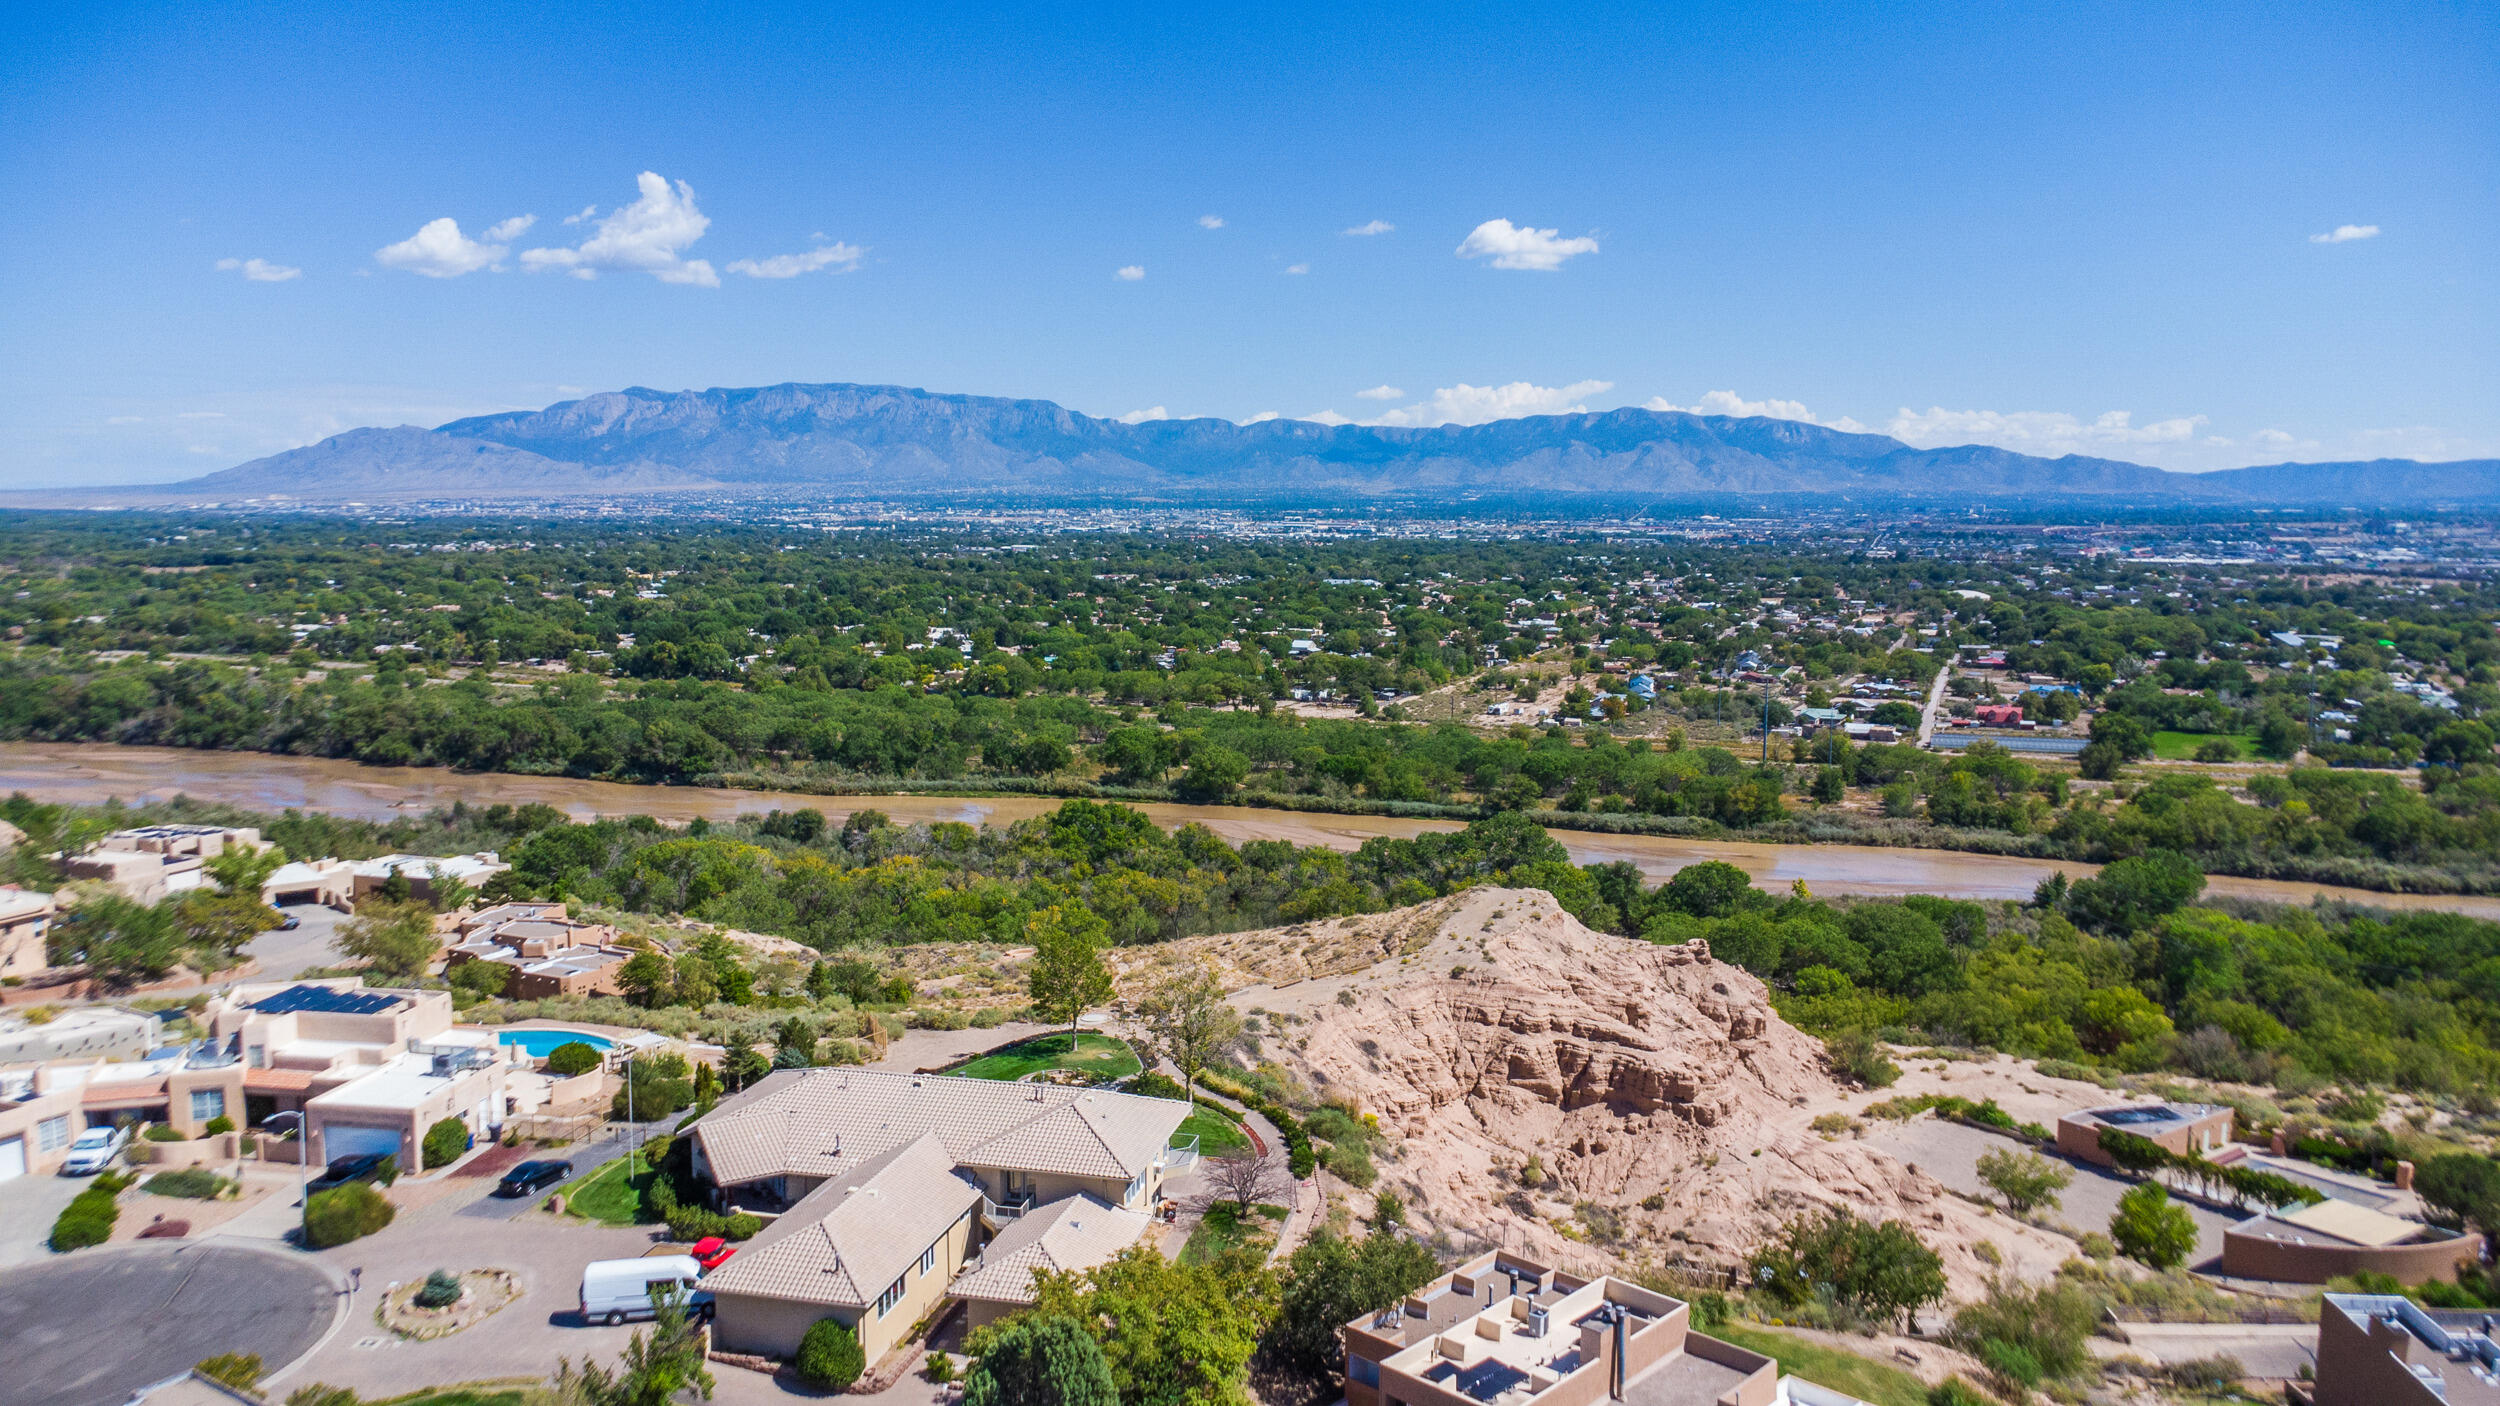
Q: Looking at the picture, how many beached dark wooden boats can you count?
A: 0